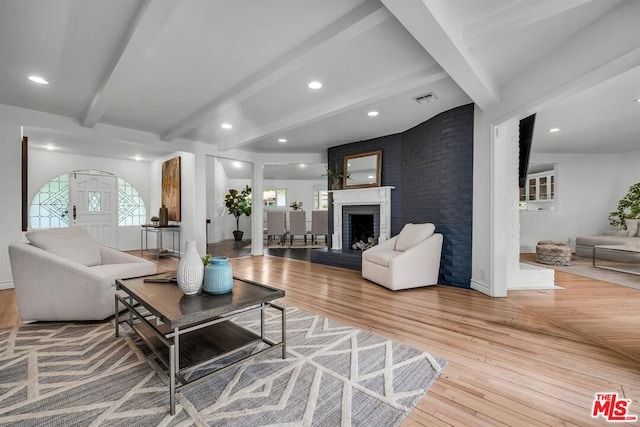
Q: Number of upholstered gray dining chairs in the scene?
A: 3